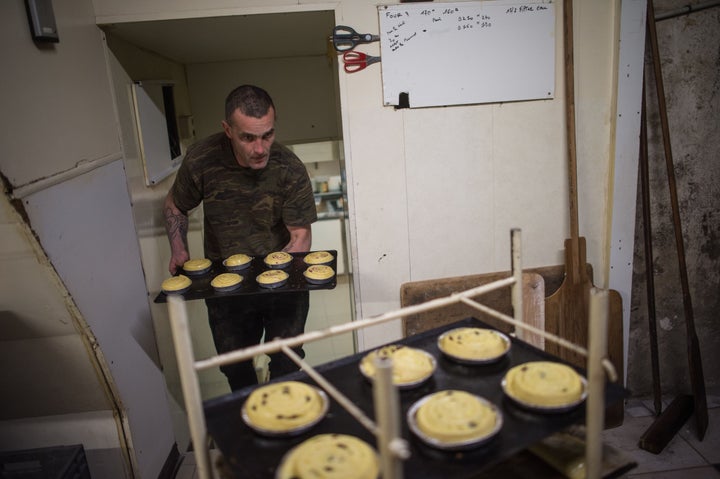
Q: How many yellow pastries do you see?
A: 14